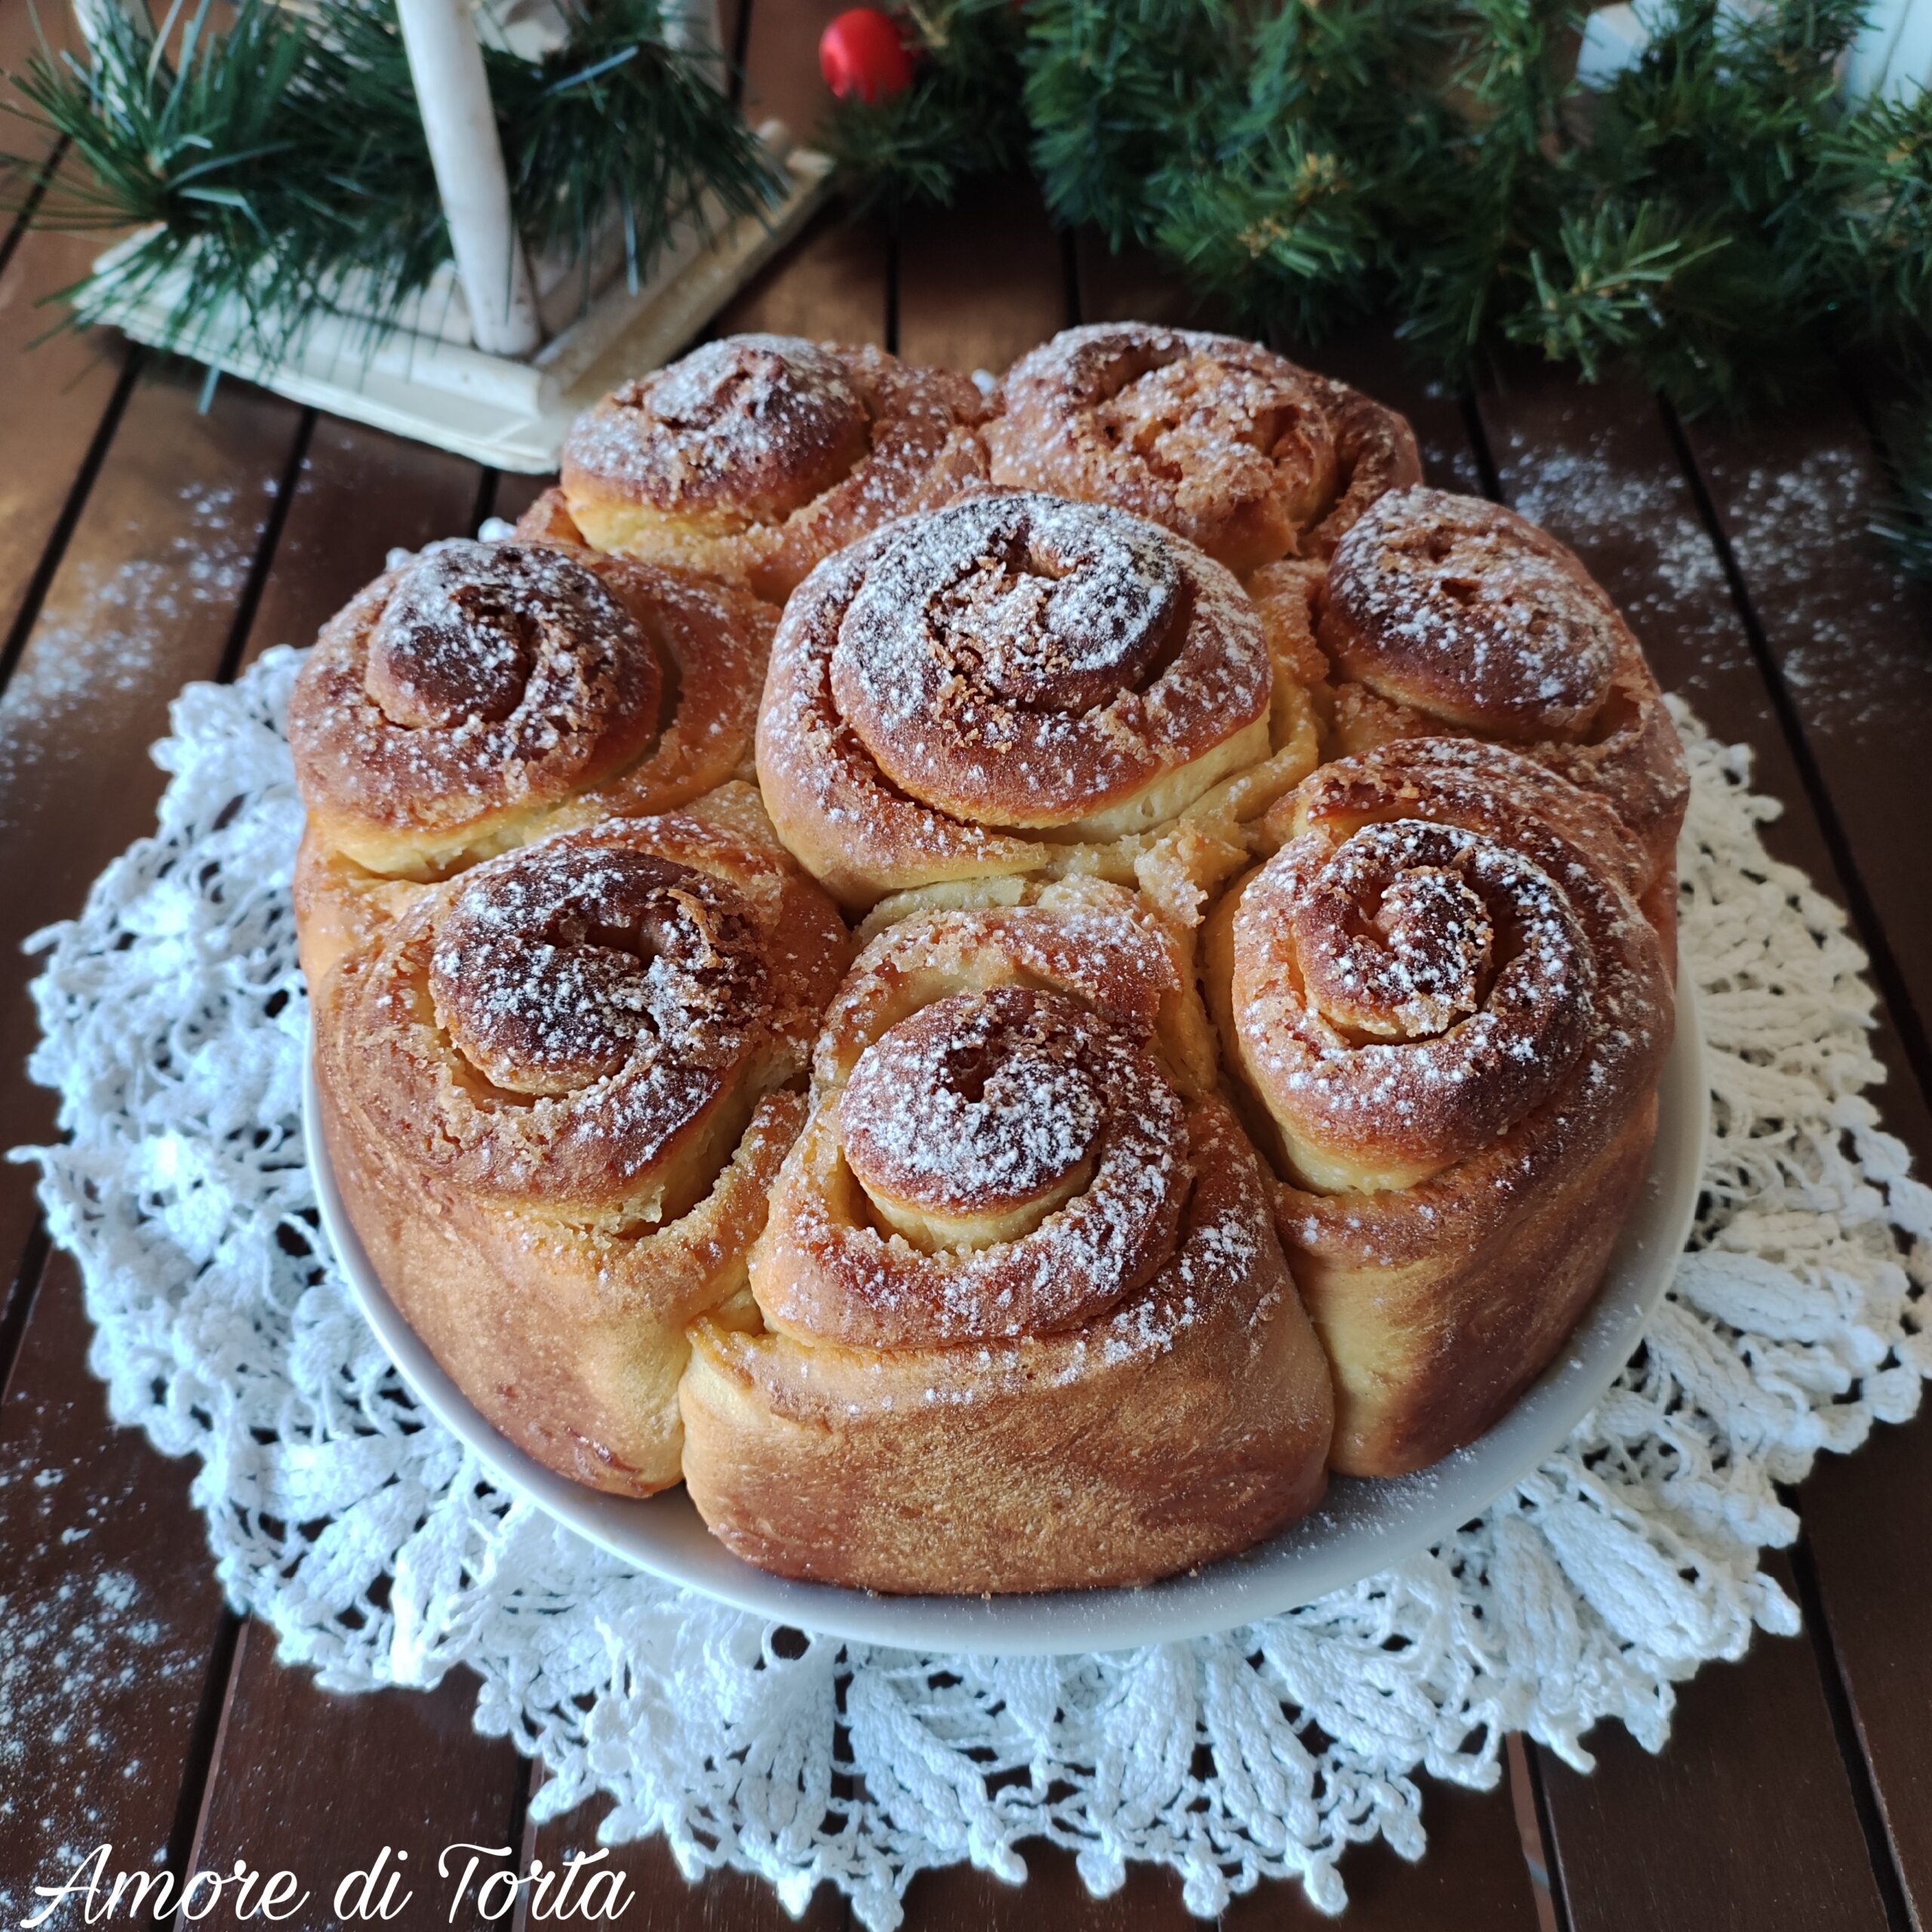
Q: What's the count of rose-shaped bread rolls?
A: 8